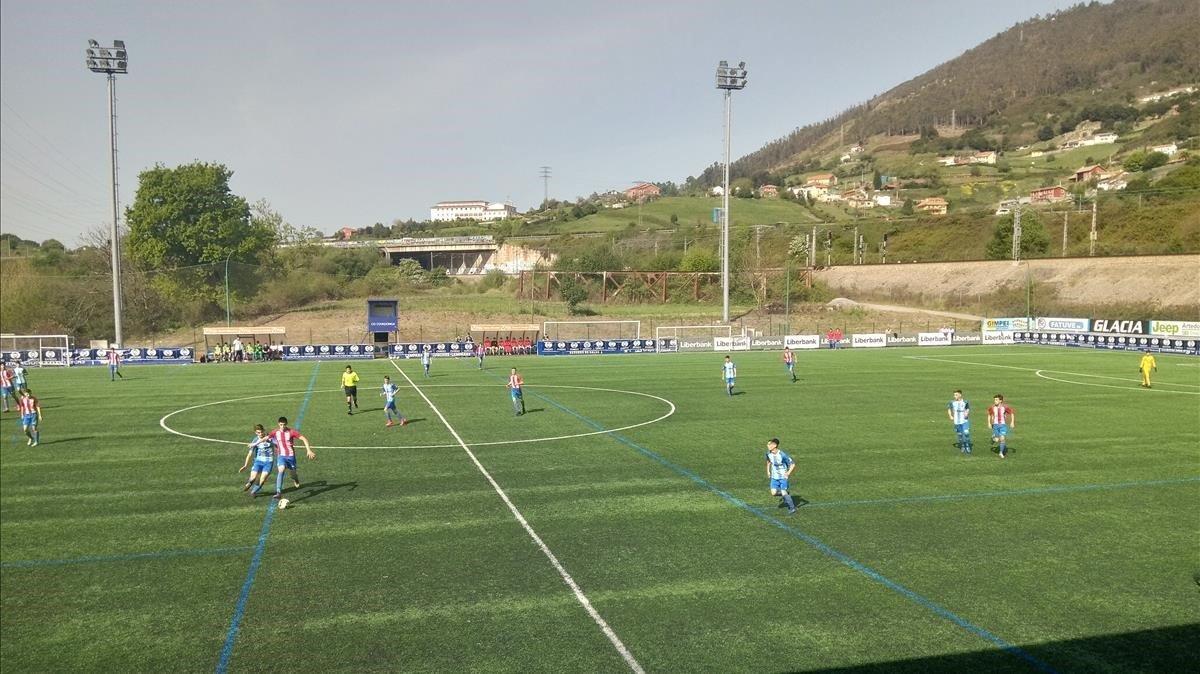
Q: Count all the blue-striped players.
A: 7